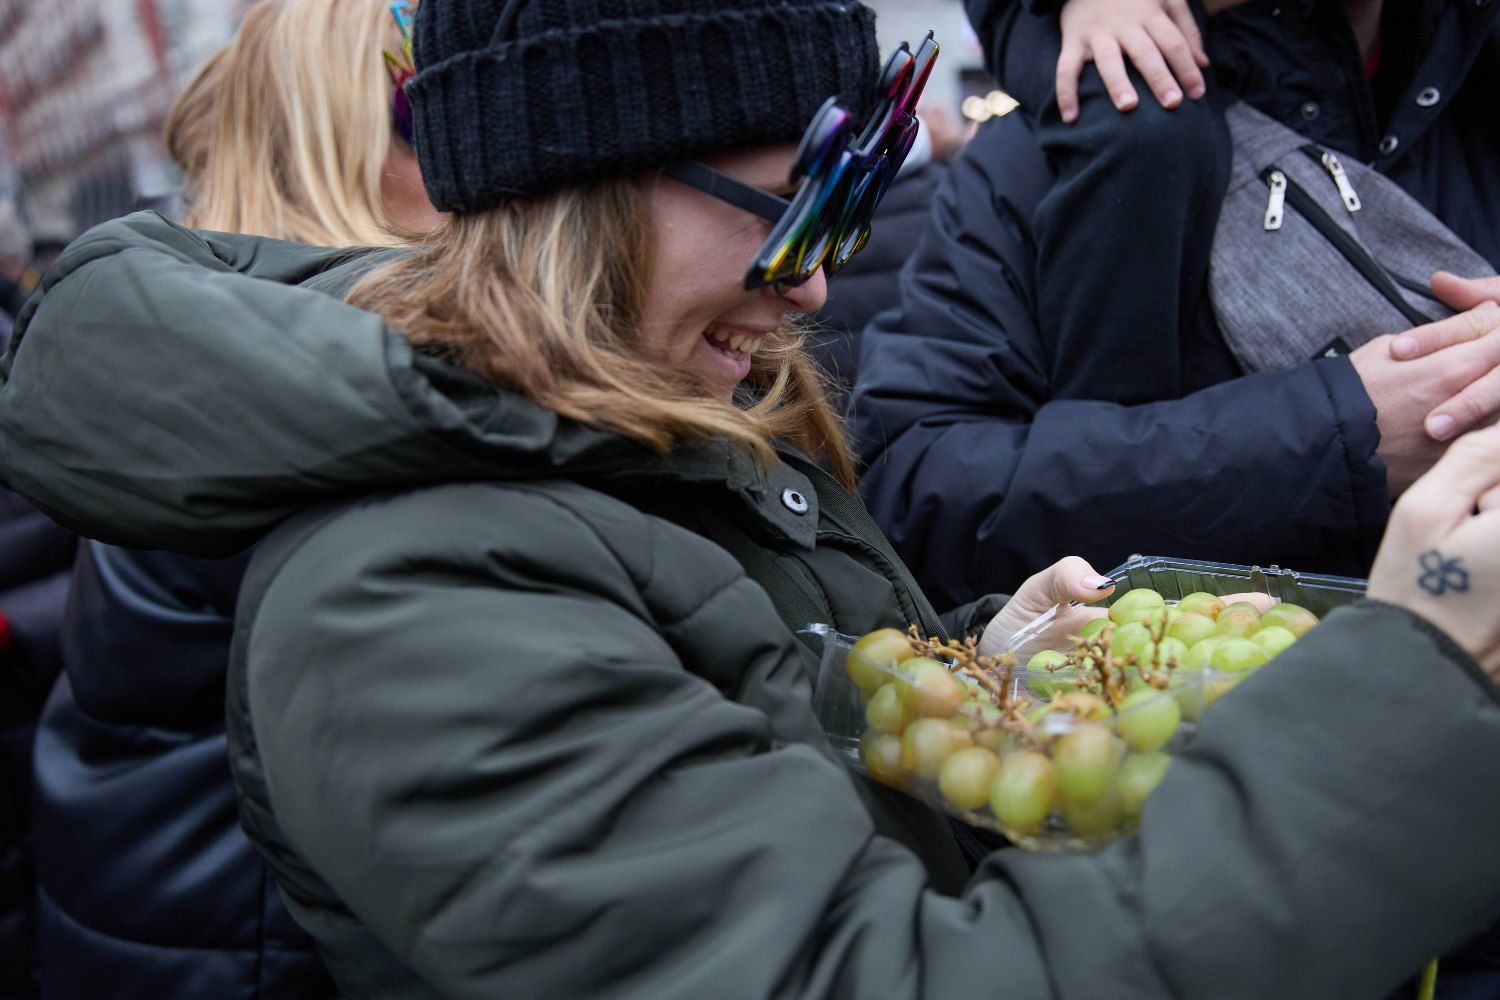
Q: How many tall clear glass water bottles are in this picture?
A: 0